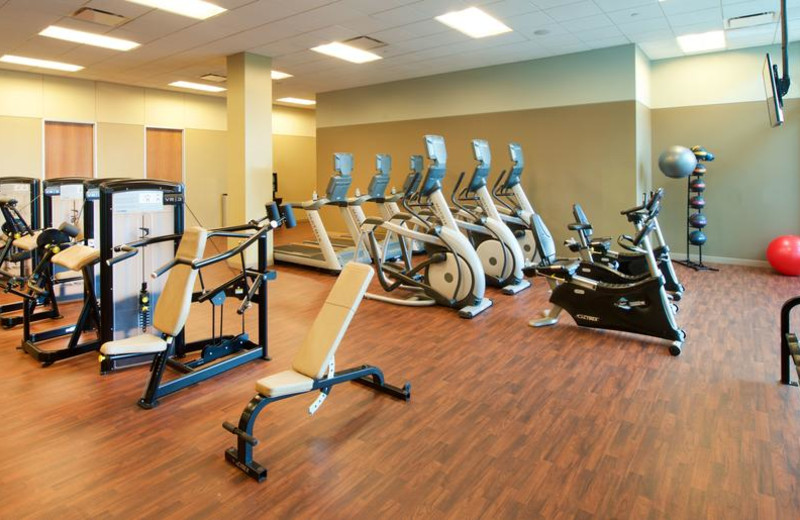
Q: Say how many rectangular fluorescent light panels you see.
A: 9